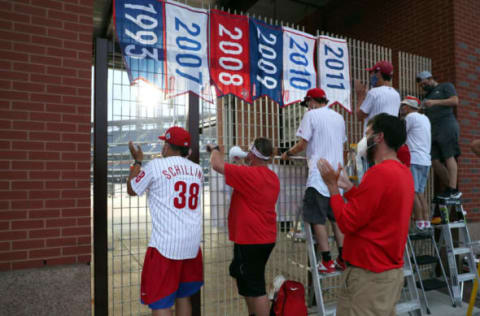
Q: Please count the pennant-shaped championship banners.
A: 6